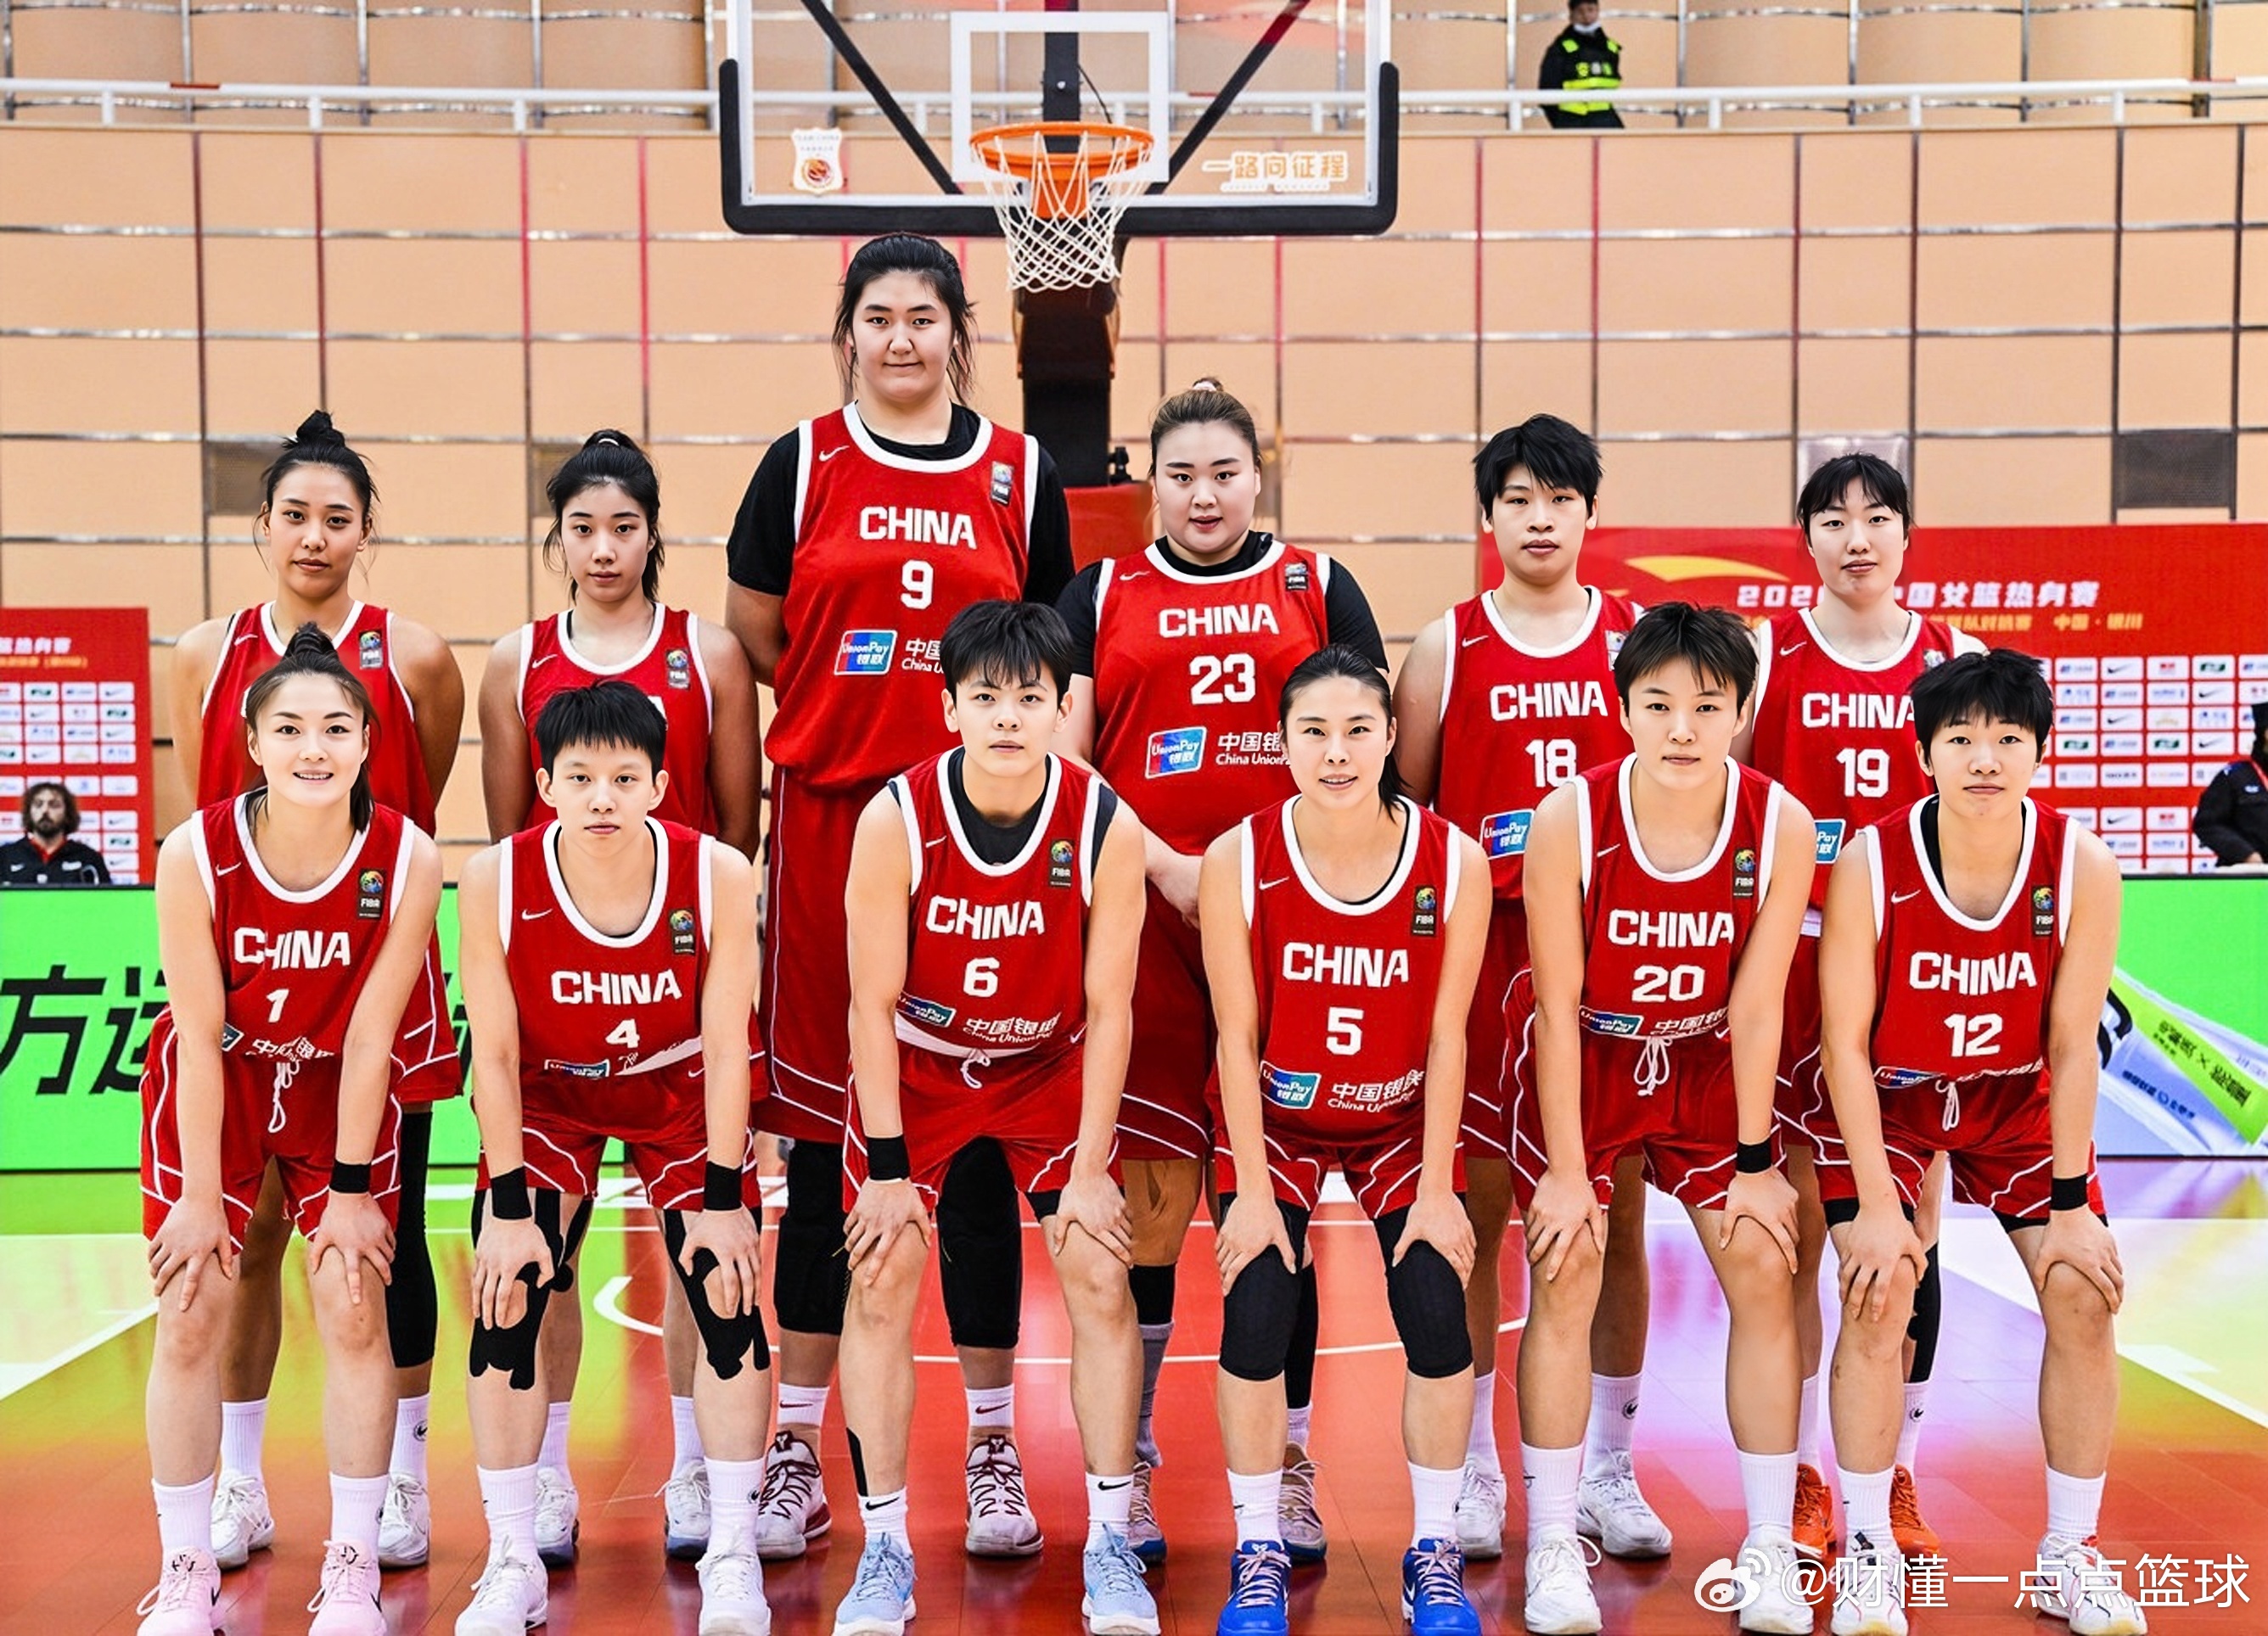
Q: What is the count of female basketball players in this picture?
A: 12